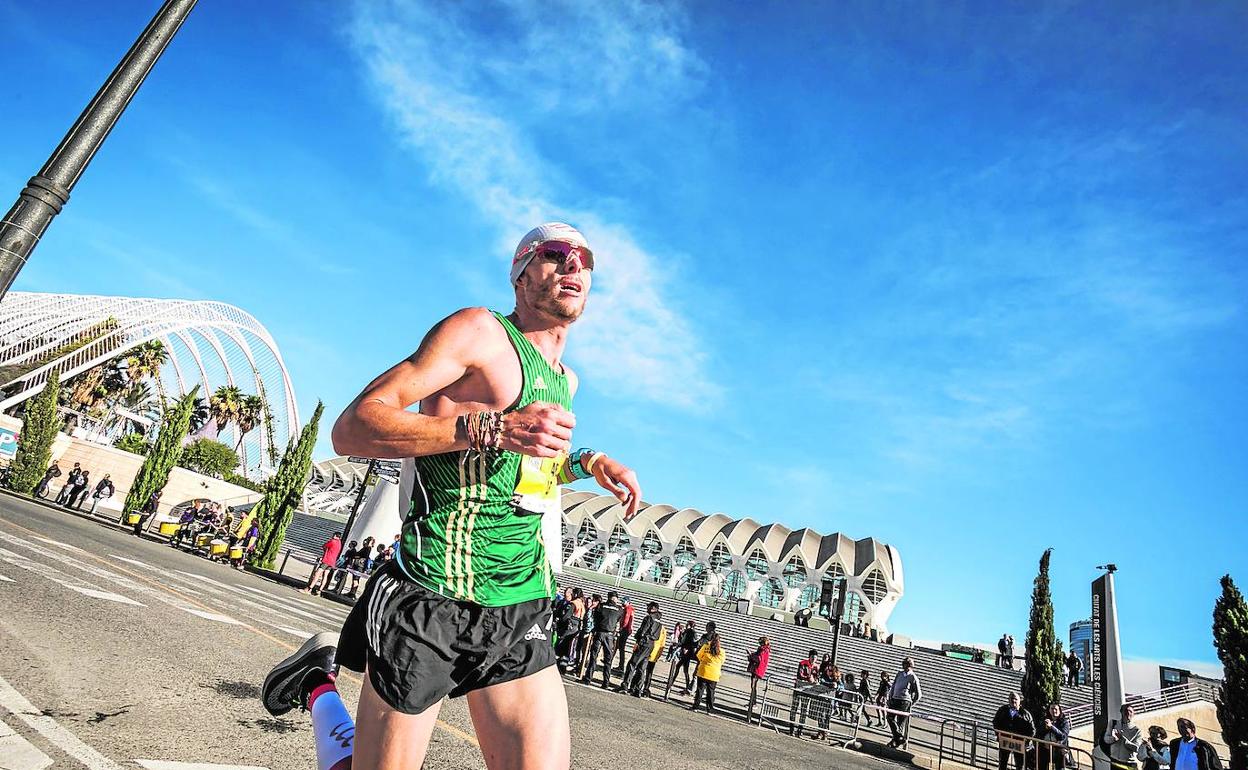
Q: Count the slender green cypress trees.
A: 5